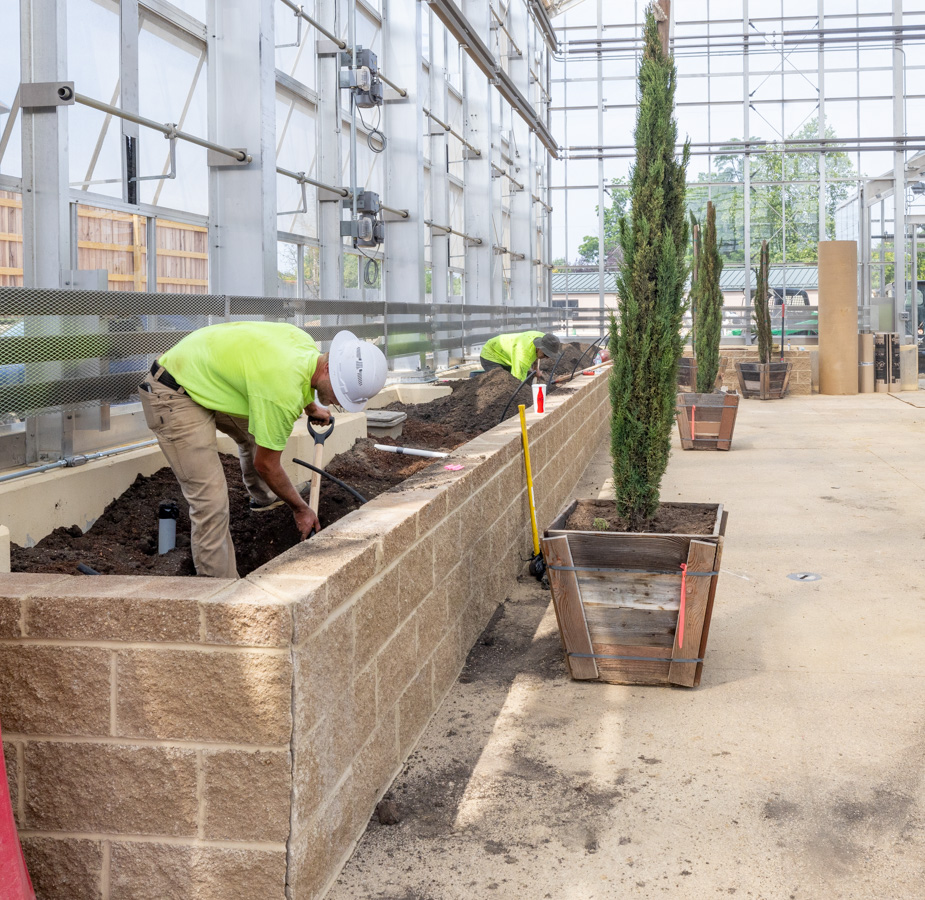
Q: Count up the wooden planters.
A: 4